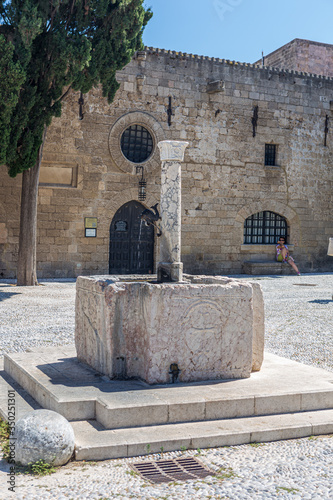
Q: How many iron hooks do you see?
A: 4